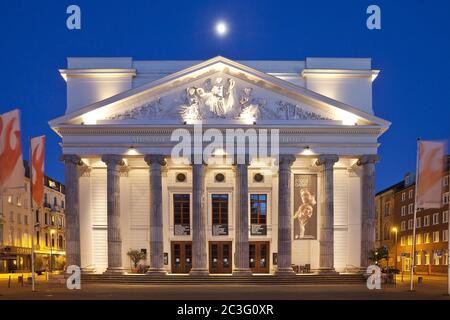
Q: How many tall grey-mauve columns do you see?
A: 8